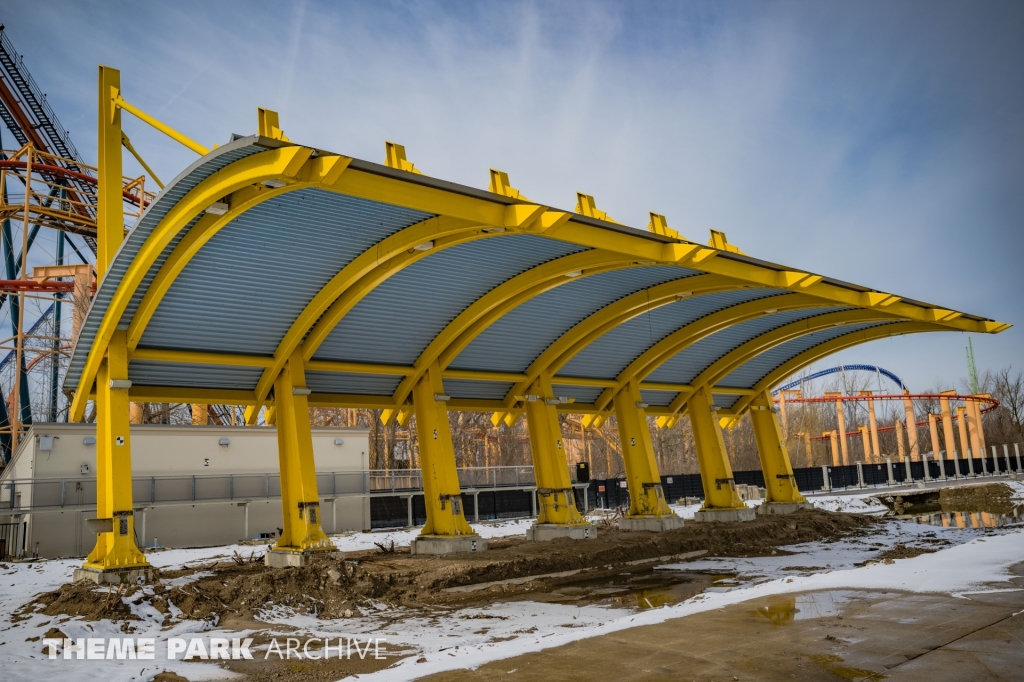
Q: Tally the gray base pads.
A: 7